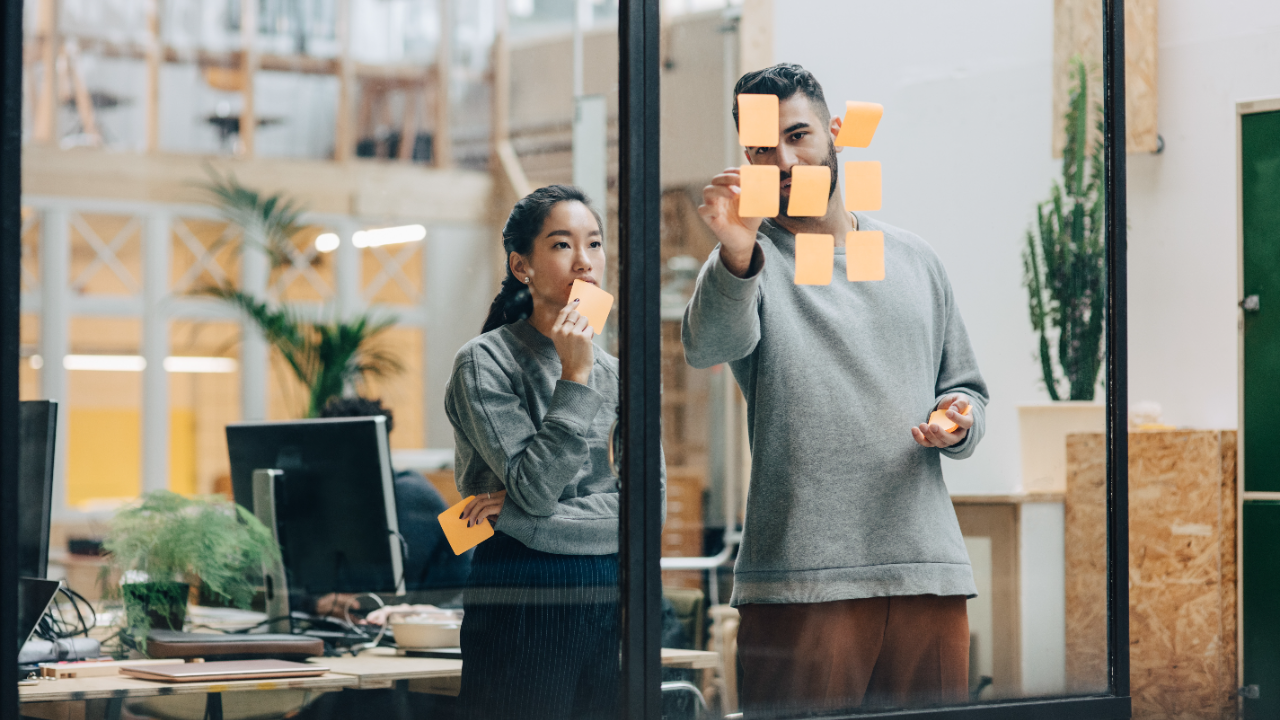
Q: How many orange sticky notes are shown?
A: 10